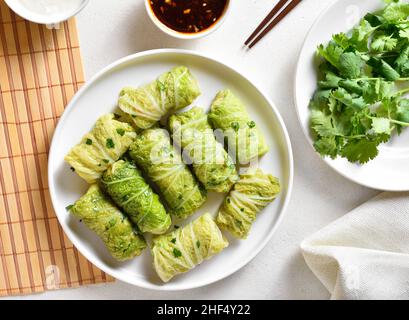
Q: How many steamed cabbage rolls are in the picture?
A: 9